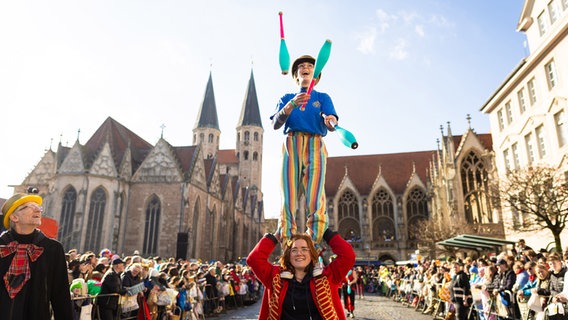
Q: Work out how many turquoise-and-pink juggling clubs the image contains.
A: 2